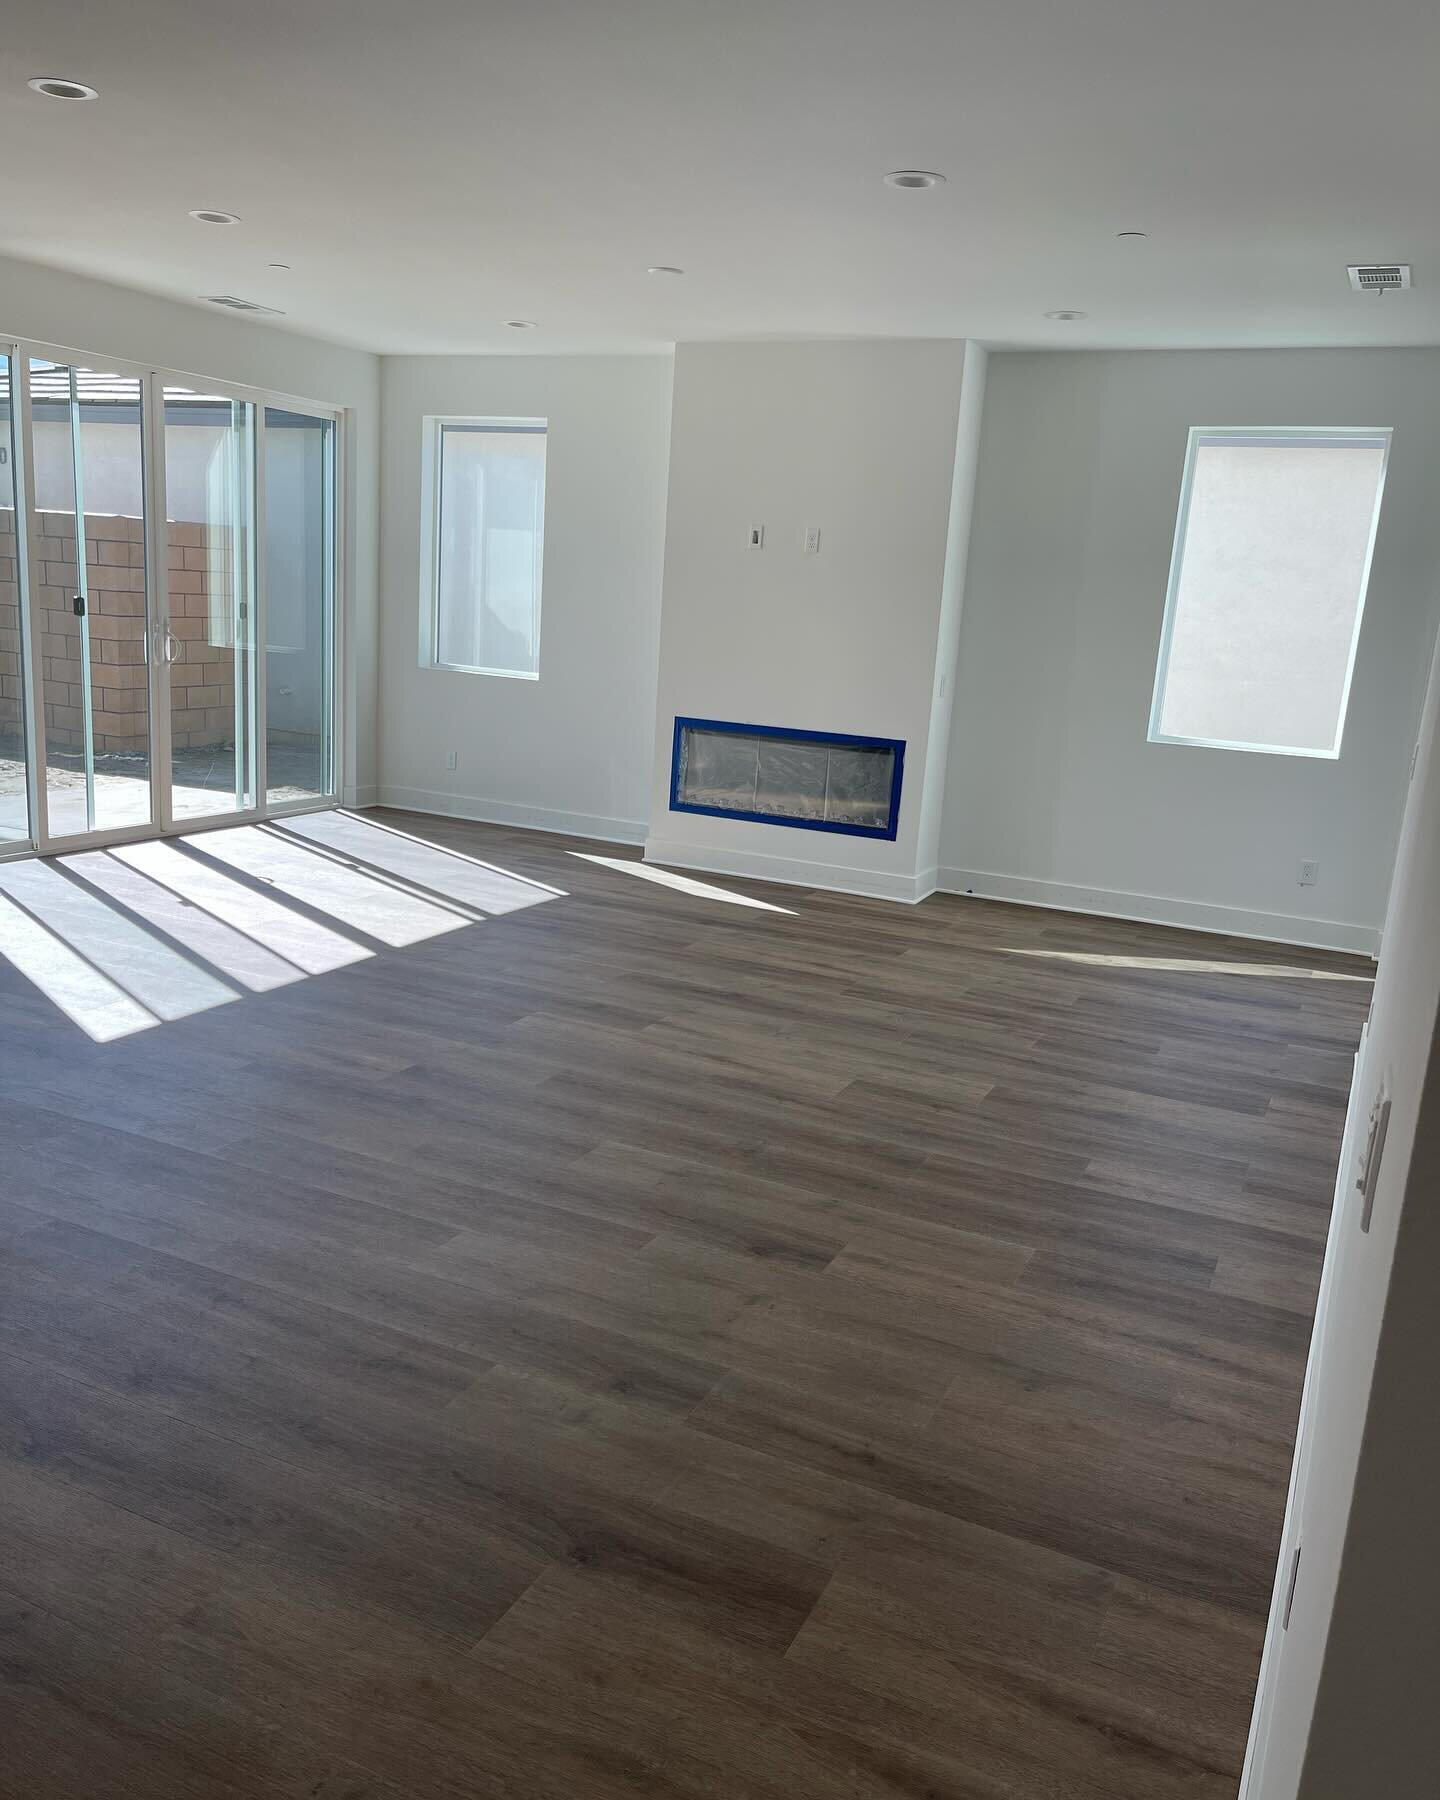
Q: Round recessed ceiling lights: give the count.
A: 5